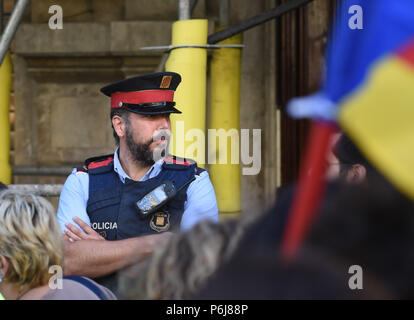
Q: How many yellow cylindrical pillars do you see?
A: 3